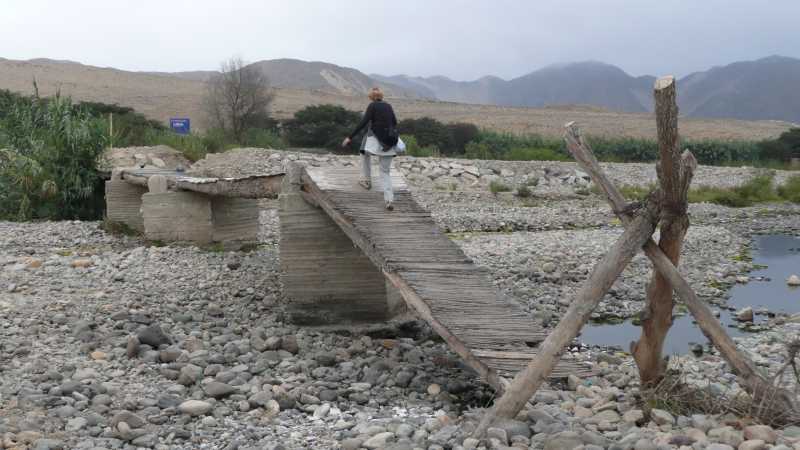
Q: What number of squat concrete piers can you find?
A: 3